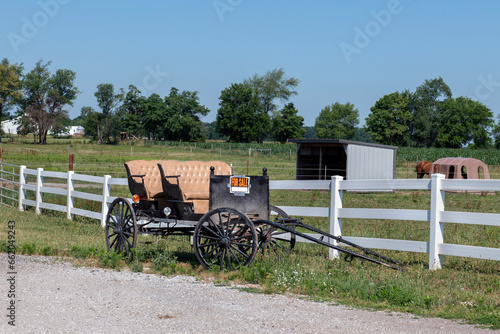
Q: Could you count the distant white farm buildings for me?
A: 2